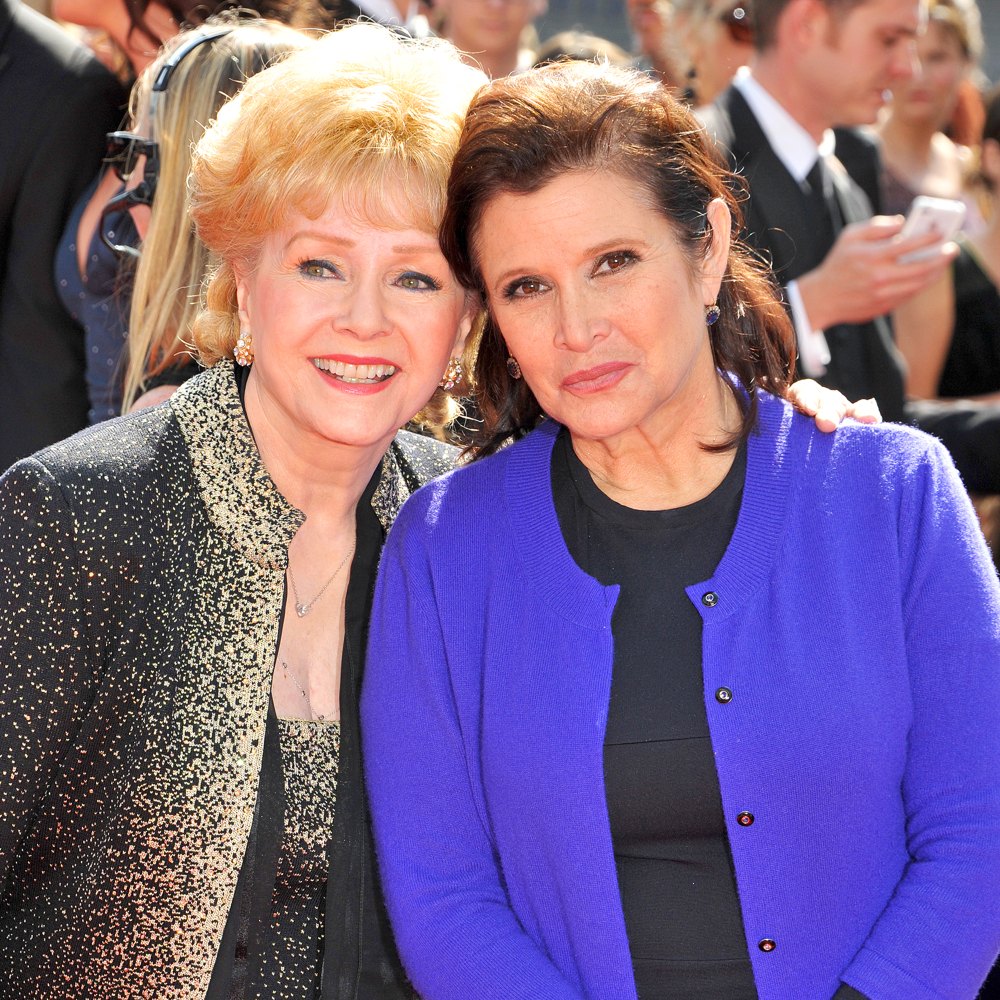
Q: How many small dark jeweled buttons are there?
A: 4